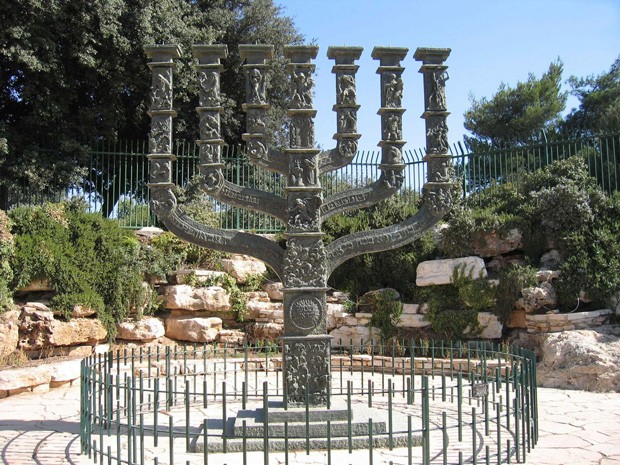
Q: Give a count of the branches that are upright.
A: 7